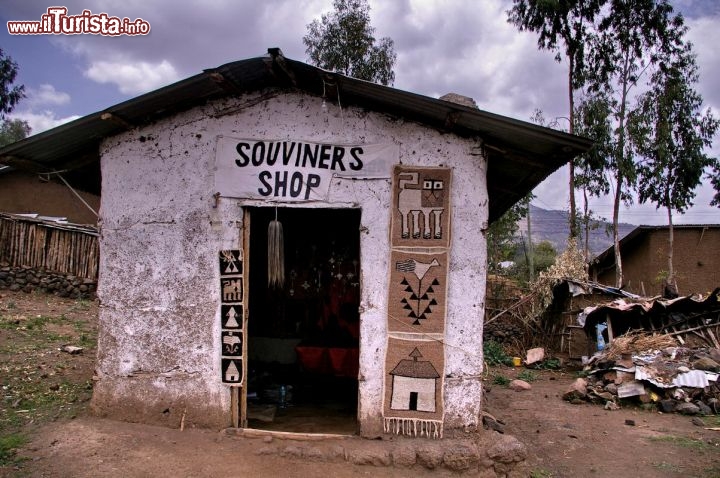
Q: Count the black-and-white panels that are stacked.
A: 5